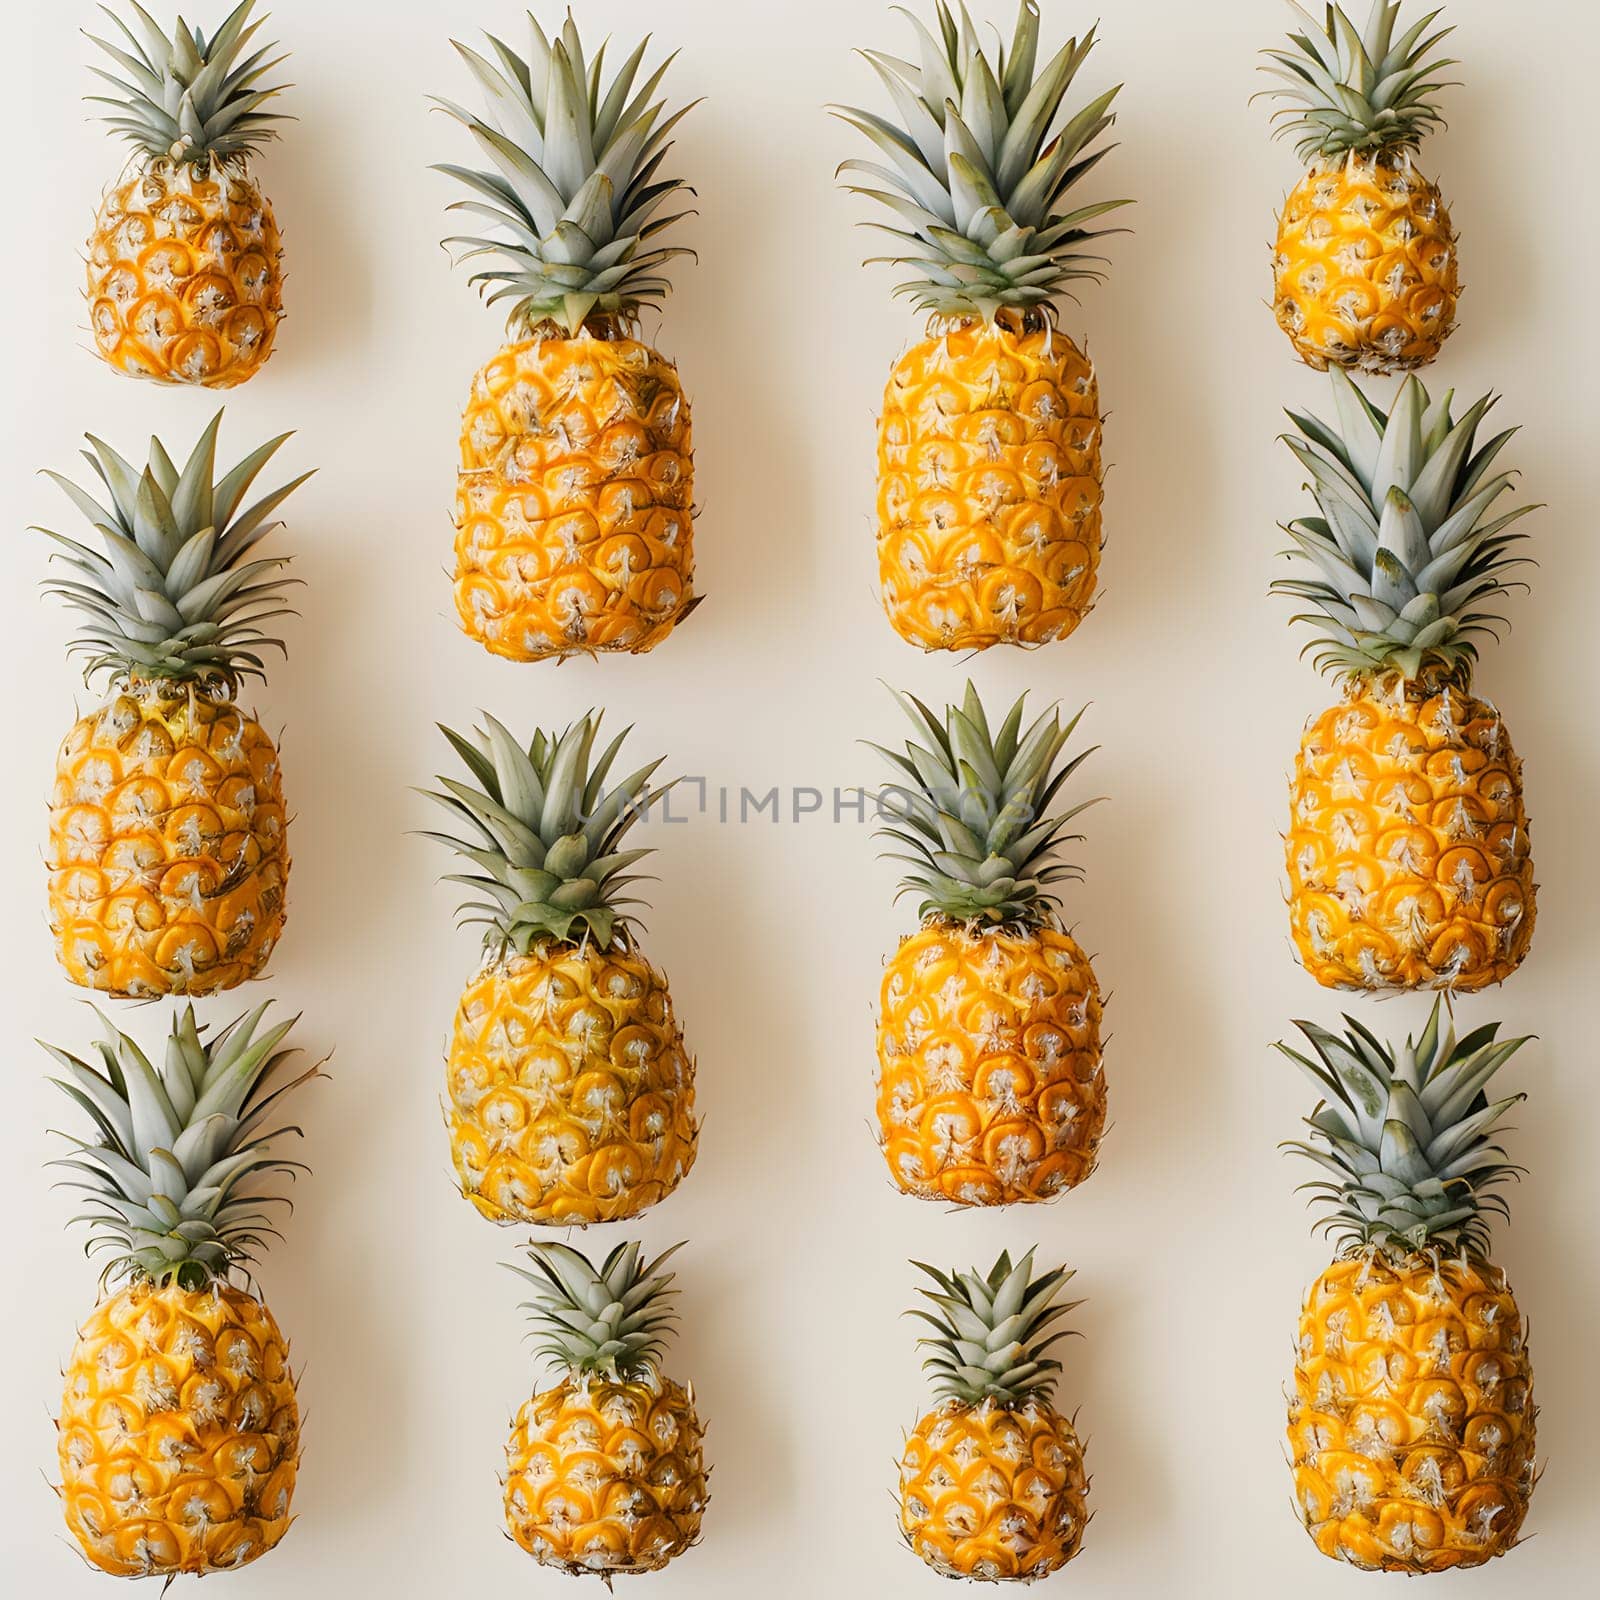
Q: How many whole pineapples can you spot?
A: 12